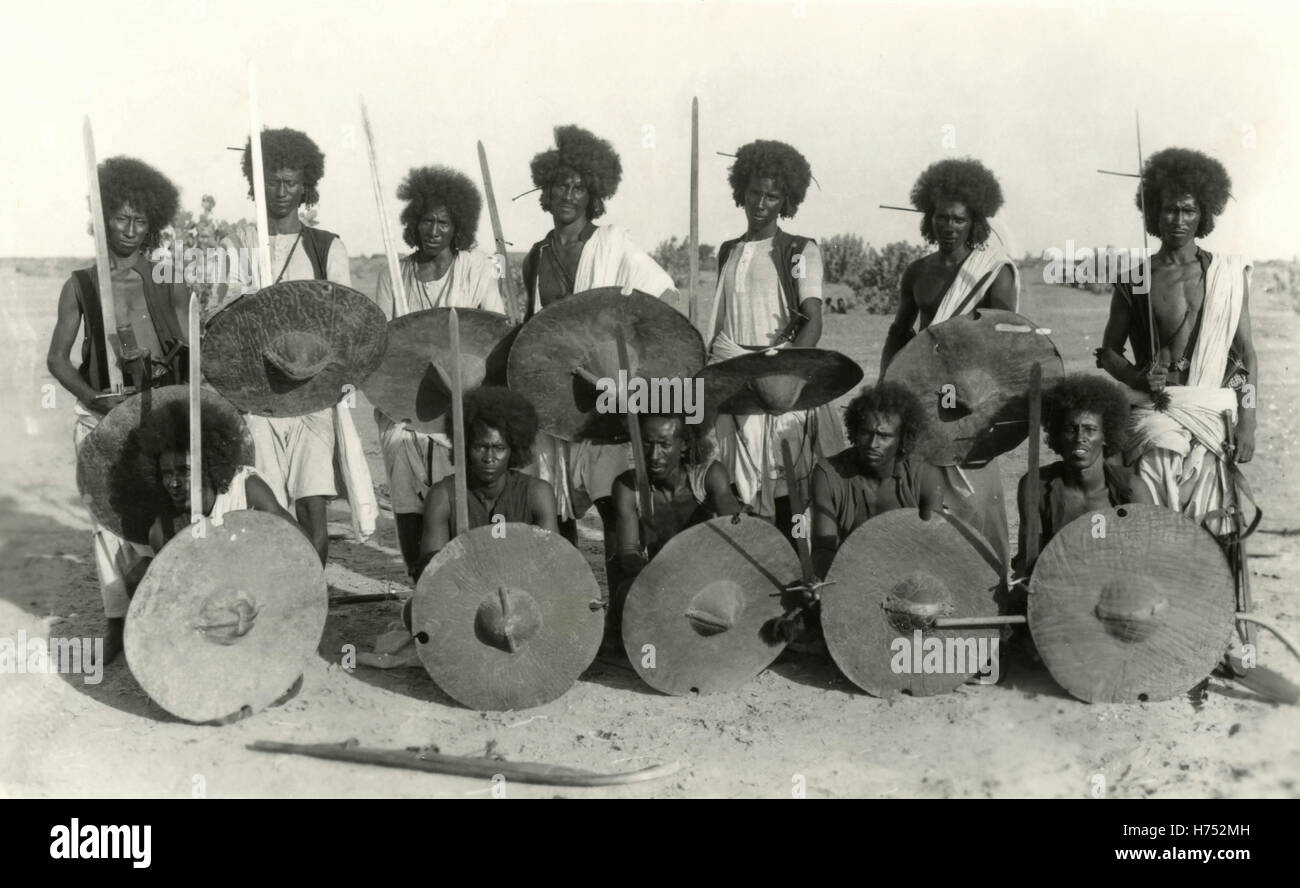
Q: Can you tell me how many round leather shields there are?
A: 11